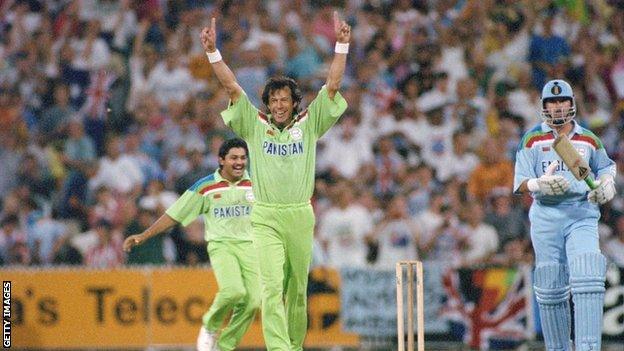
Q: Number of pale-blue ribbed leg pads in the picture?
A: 2